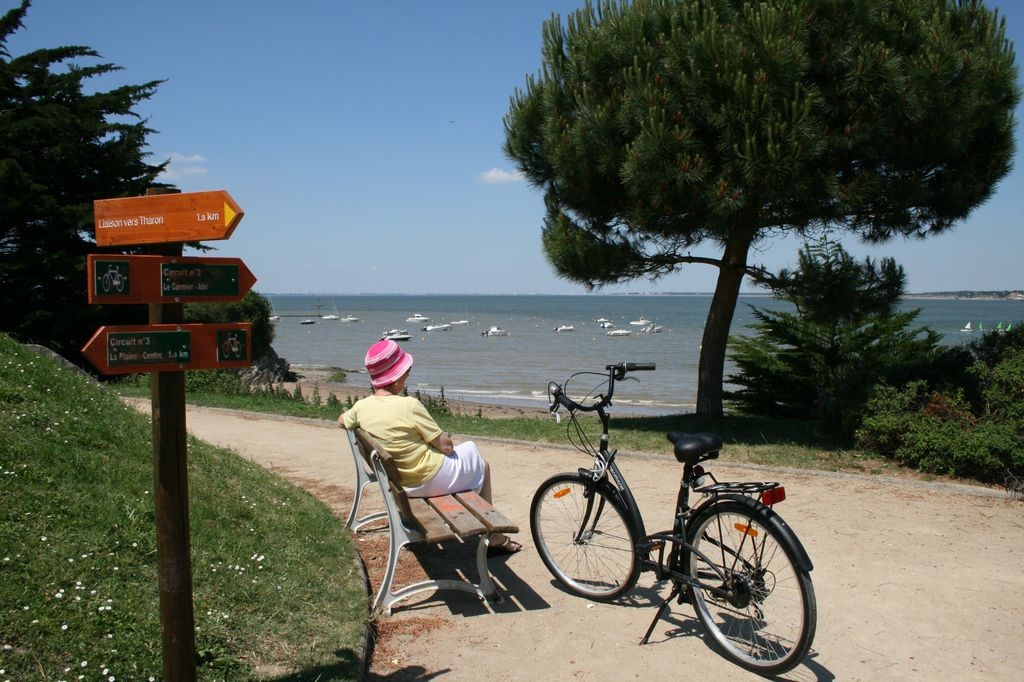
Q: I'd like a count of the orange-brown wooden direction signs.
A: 3